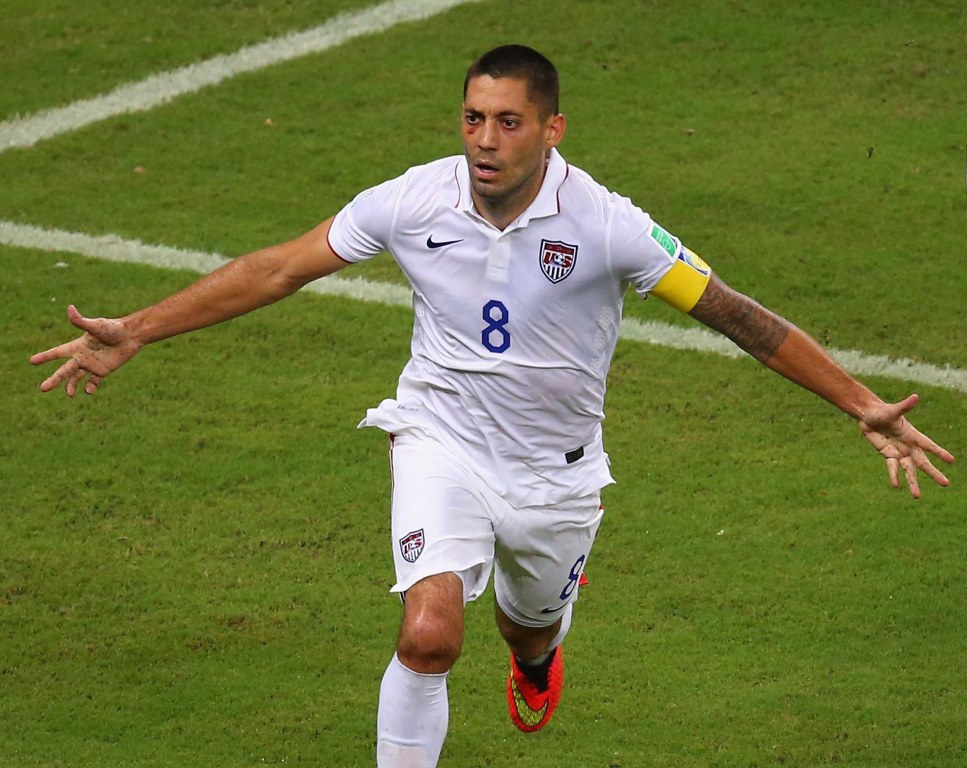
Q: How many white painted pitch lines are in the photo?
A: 2